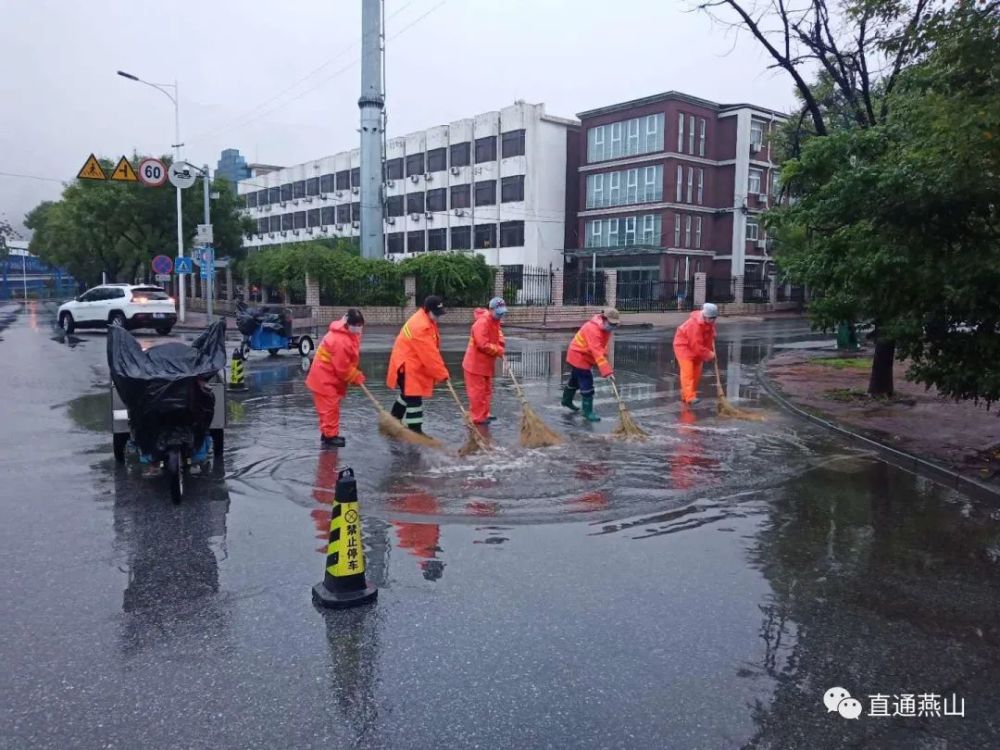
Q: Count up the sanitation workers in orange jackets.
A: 5